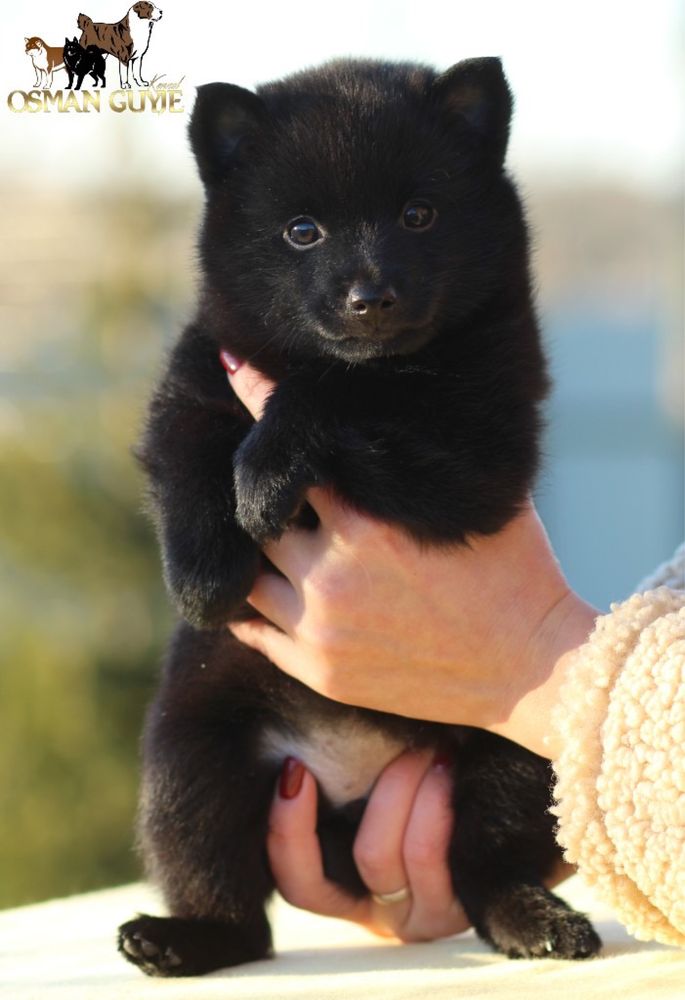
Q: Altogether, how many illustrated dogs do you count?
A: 3